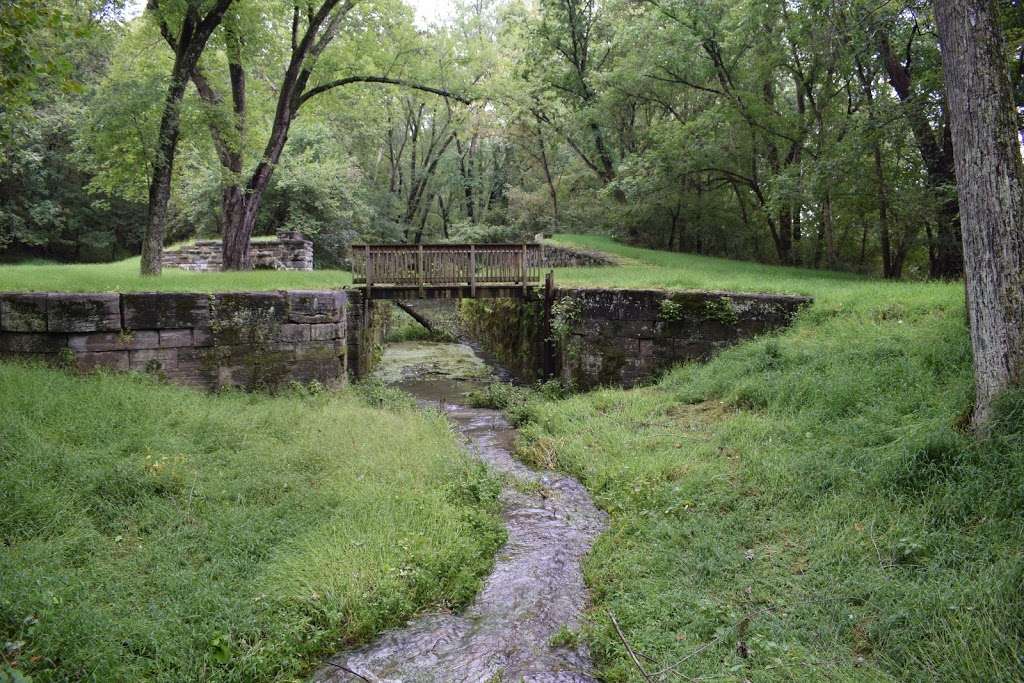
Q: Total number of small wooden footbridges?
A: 1